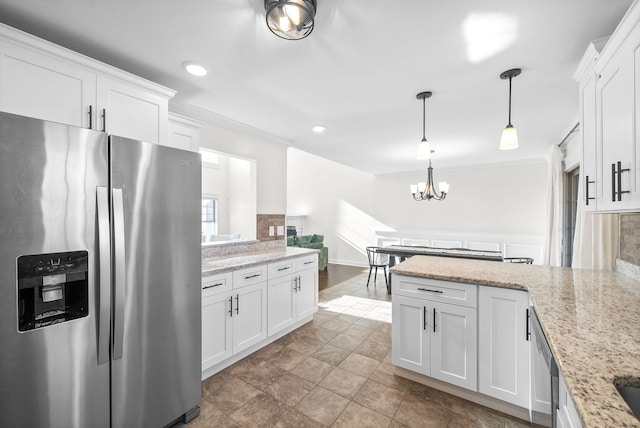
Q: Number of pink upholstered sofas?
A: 0